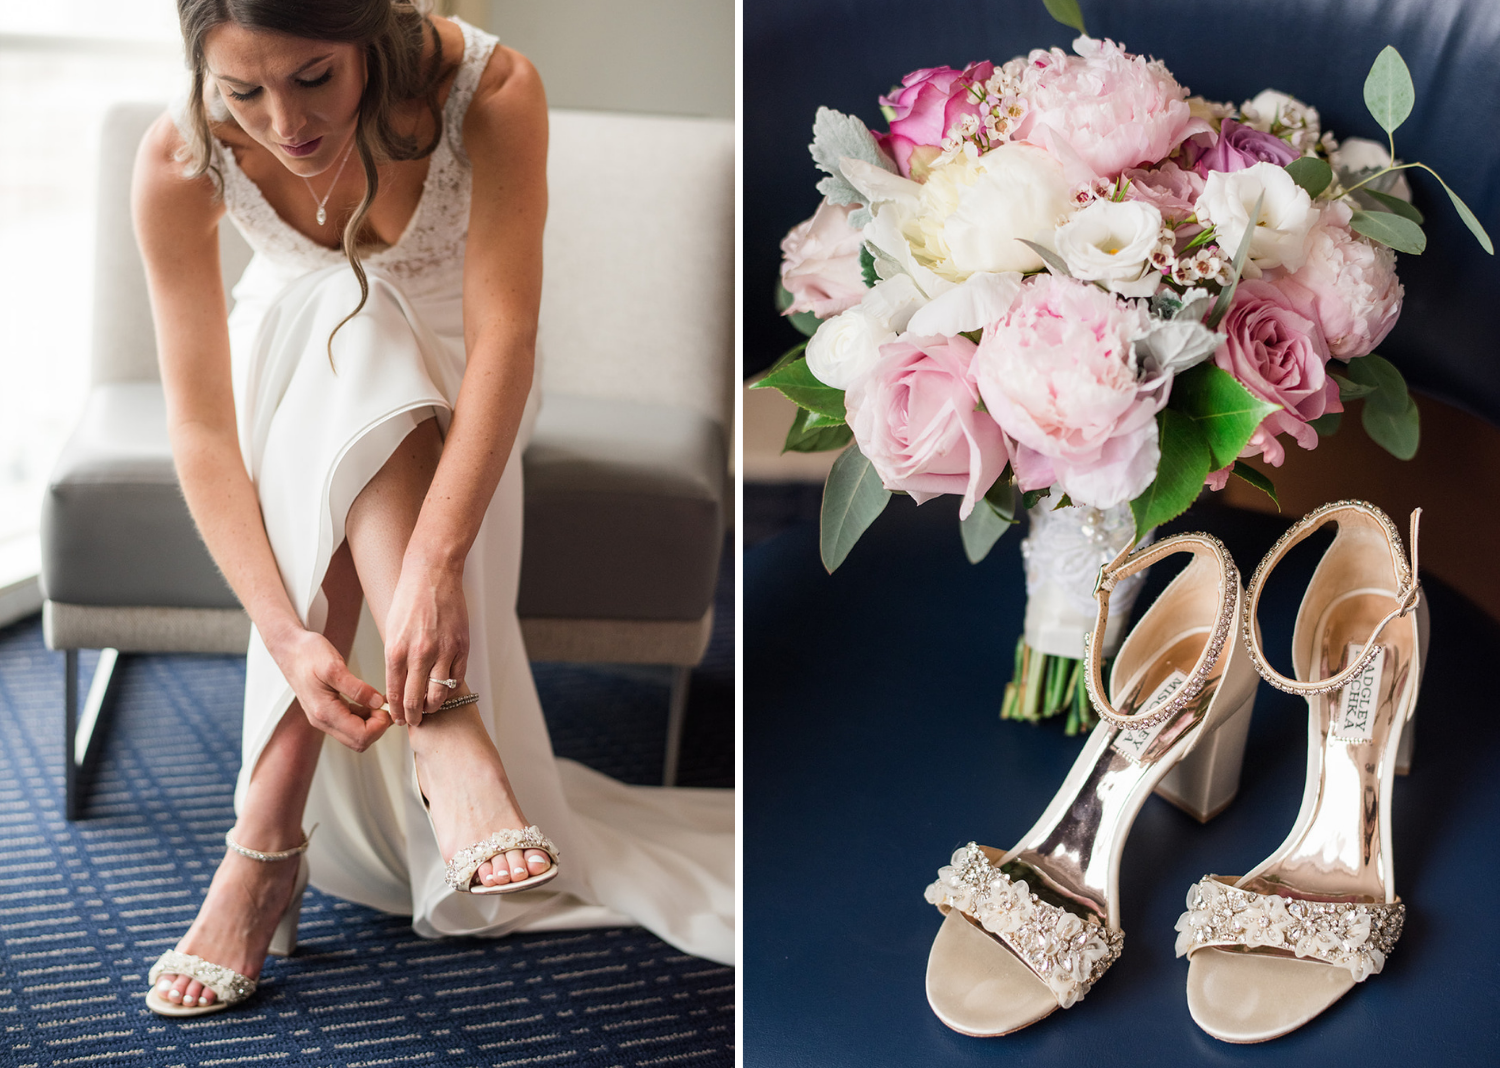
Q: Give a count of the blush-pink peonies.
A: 3